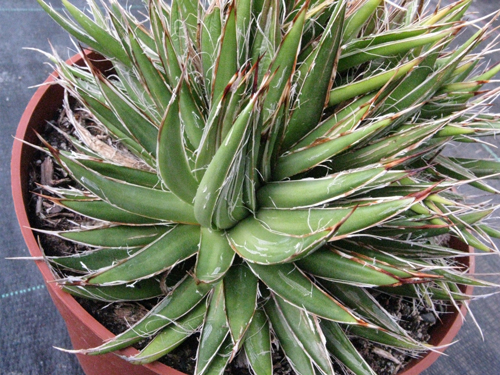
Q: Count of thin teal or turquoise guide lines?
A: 3